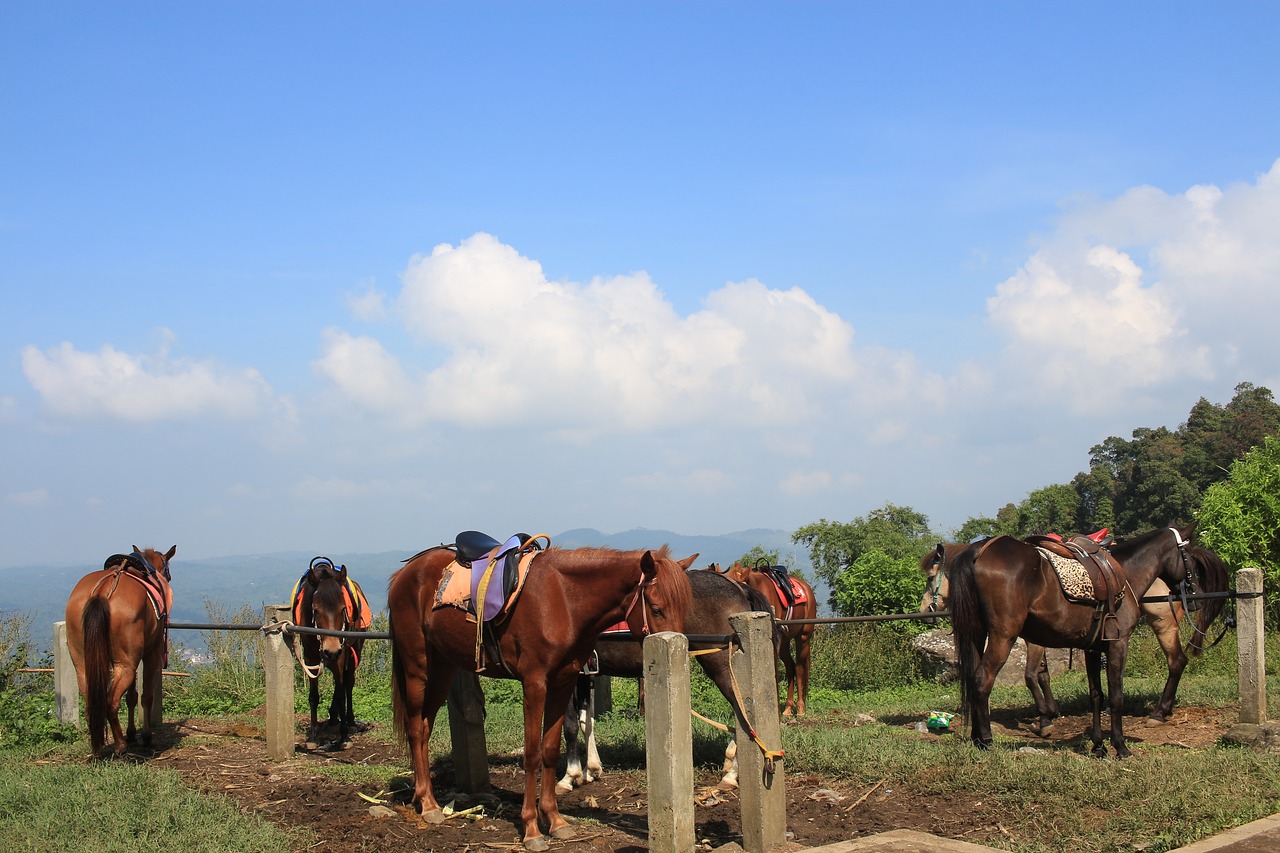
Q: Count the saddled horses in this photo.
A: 7